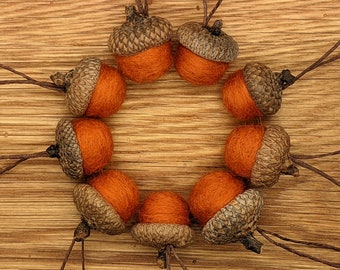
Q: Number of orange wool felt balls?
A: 9